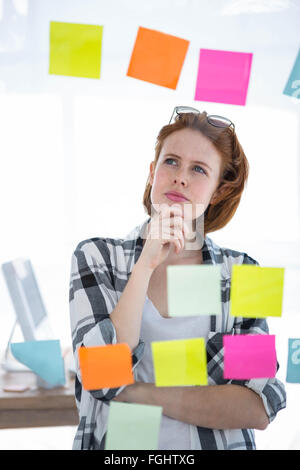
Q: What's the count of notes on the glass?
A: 12